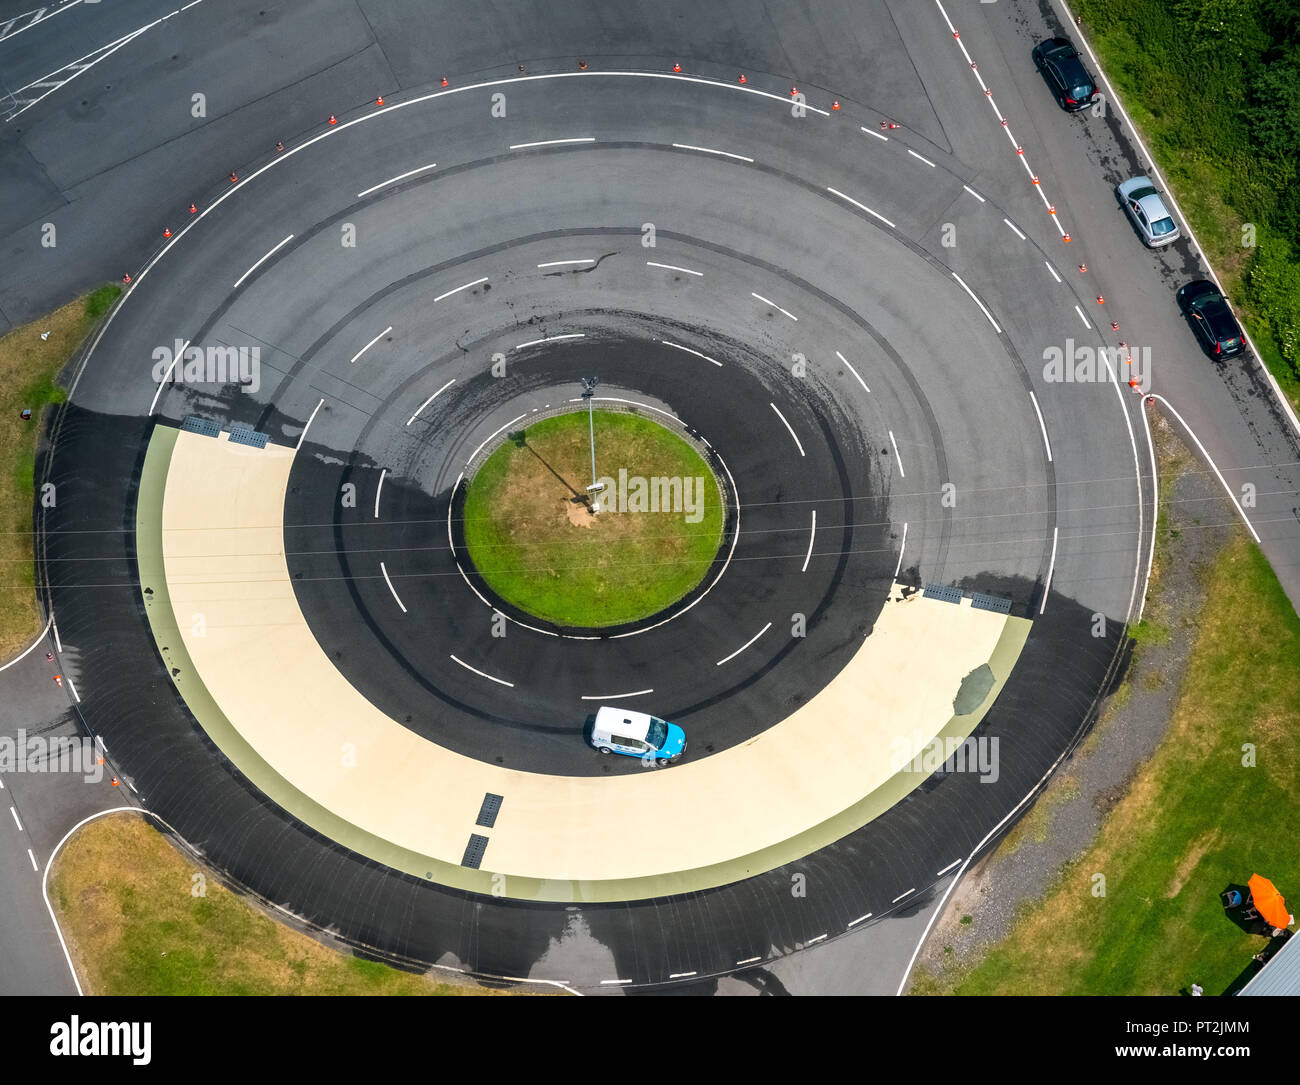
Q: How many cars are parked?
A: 3